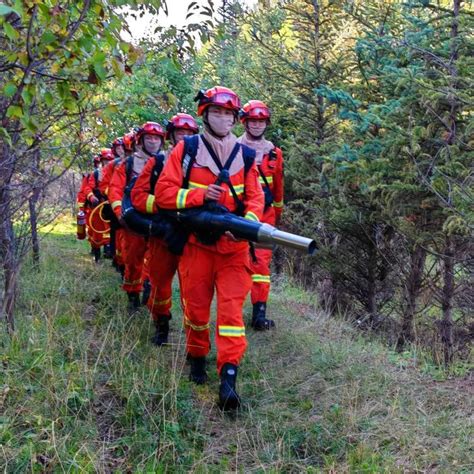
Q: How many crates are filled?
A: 0